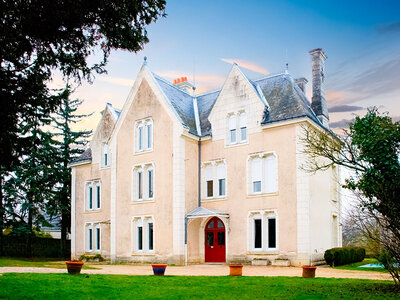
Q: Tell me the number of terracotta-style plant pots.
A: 4